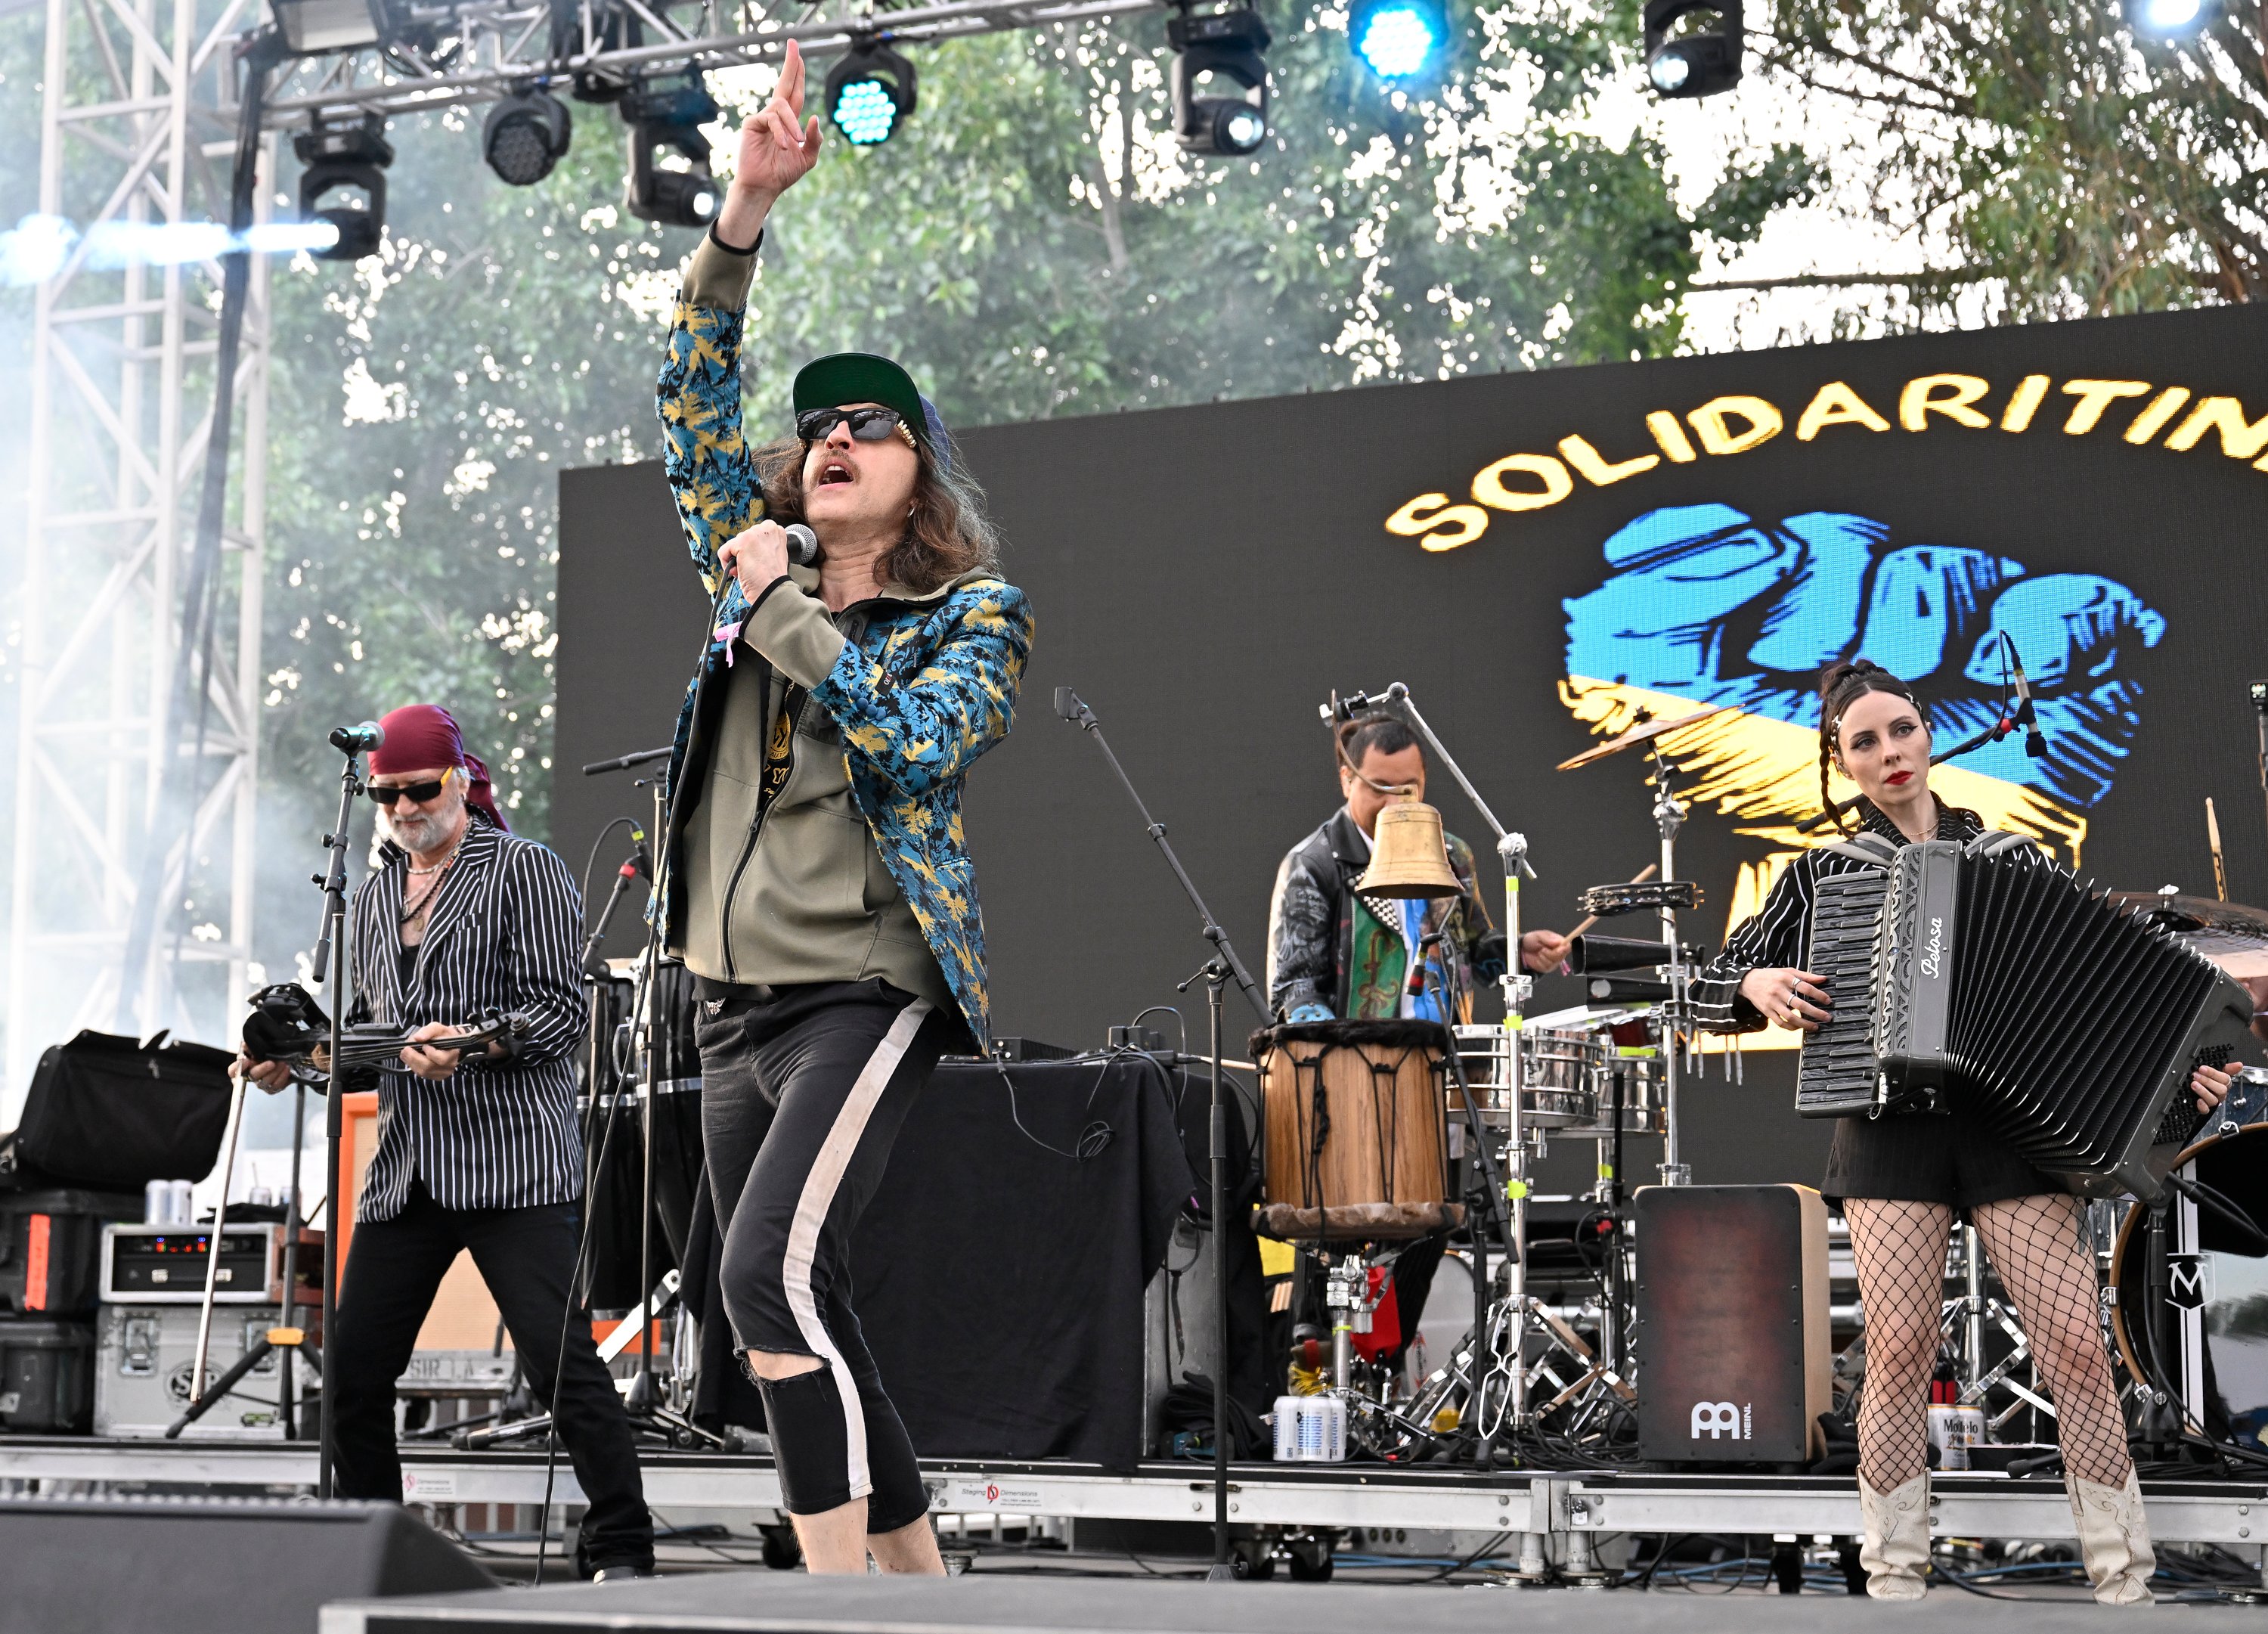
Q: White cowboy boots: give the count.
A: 2